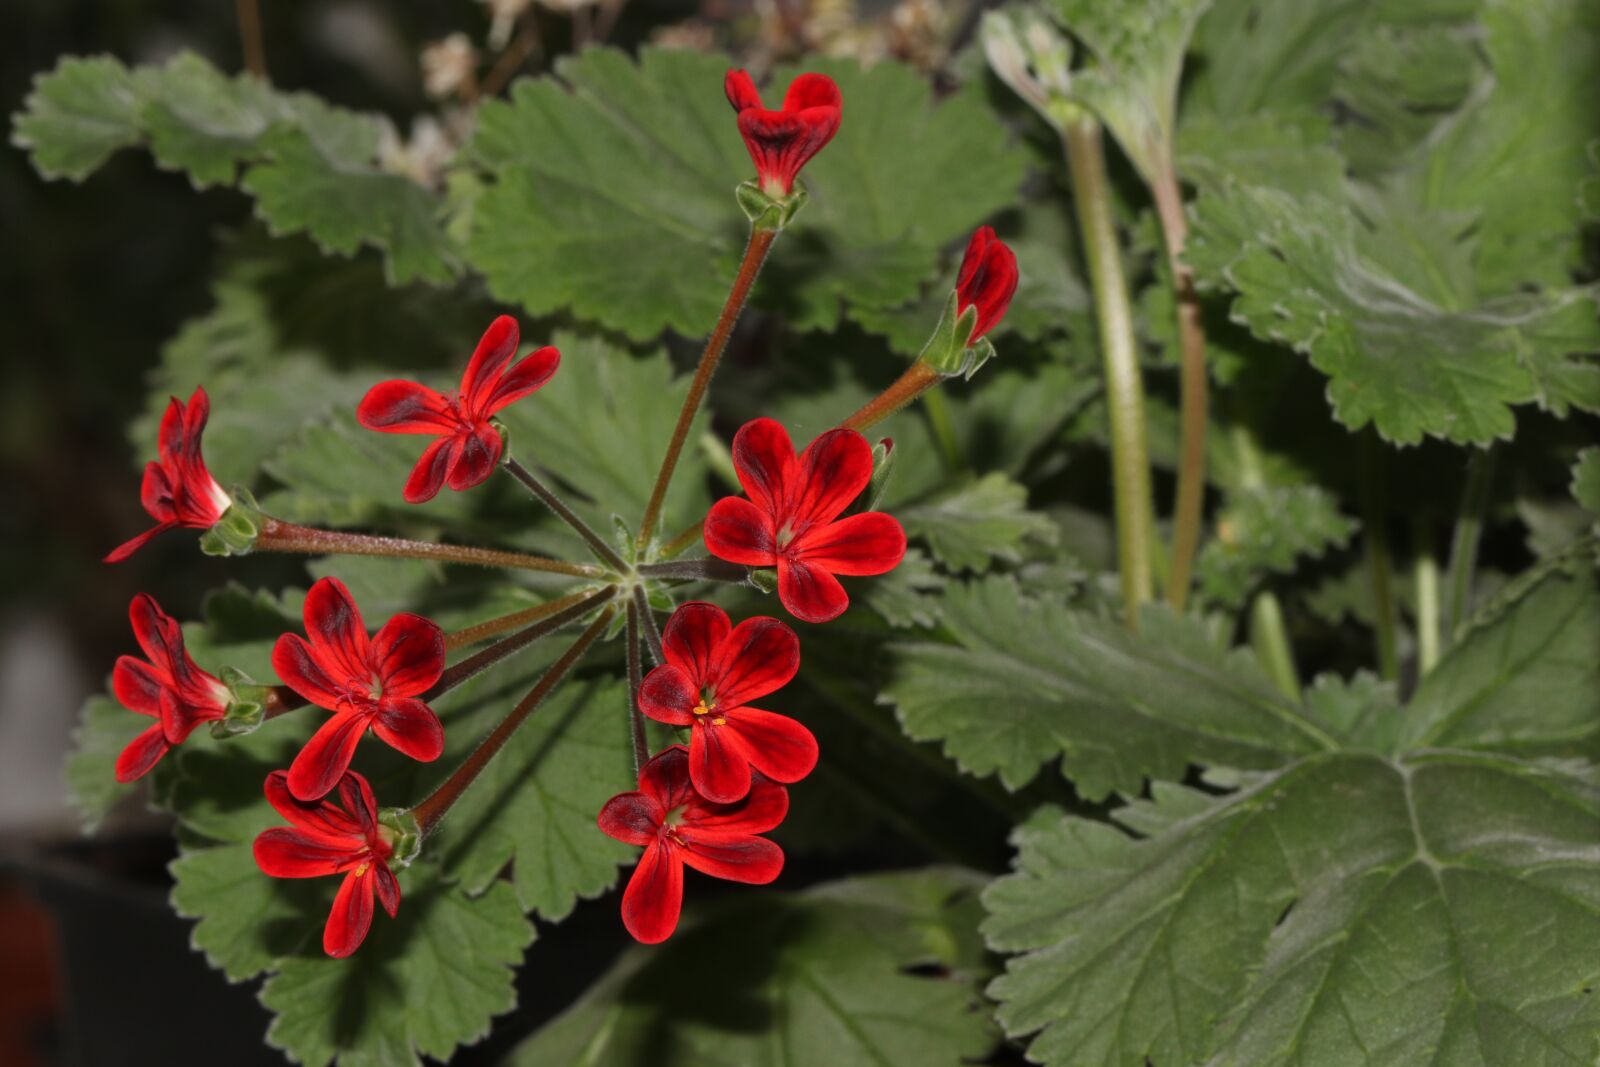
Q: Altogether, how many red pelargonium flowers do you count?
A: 10